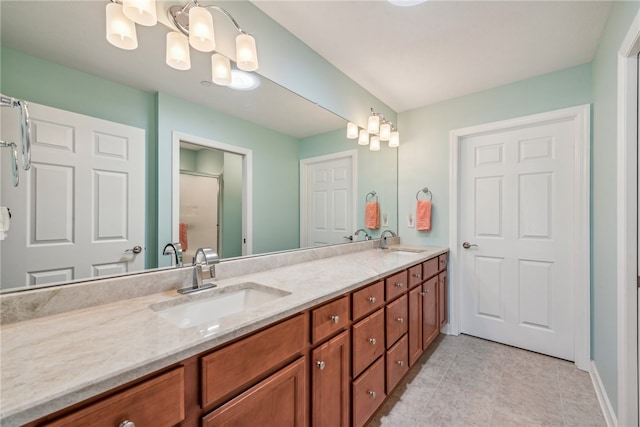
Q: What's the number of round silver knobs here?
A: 14